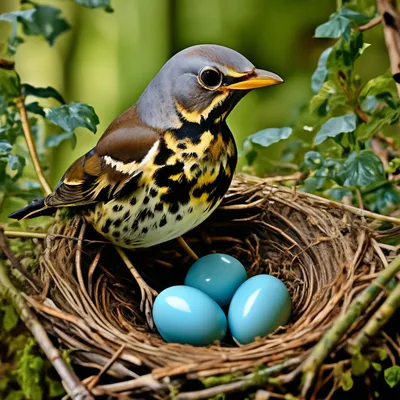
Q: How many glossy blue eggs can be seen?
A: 3